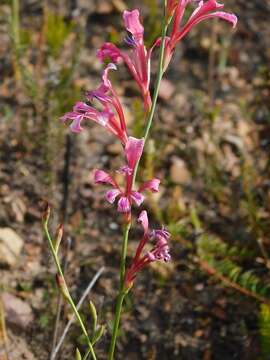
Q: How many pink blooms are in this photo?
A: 5